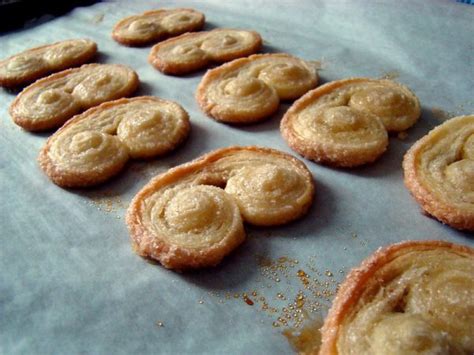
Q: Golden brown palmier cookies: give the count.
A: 10